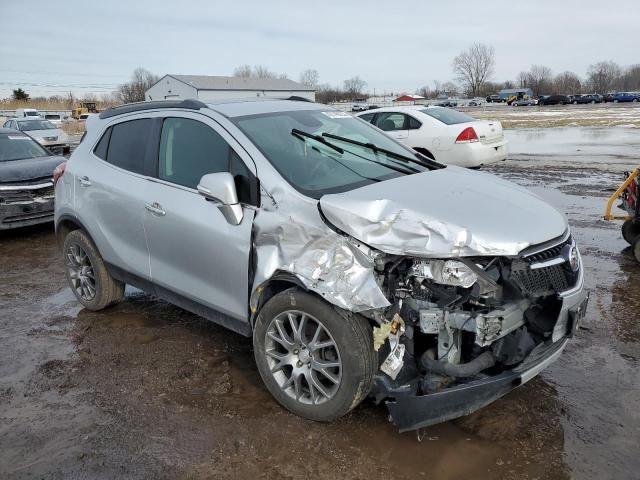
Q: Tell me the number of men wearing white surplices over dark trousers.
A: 0